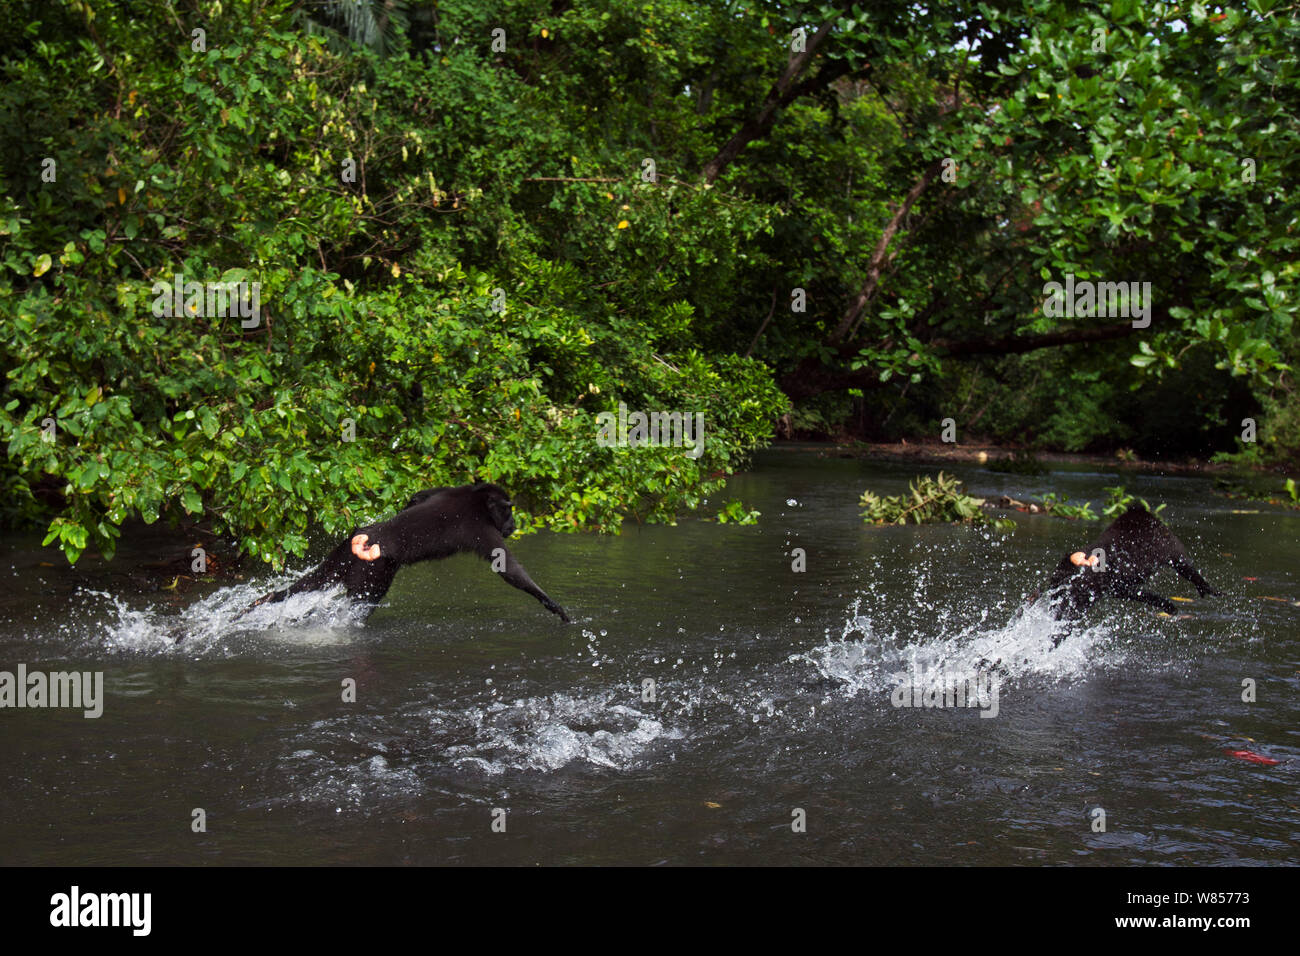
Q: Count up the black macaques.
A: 2